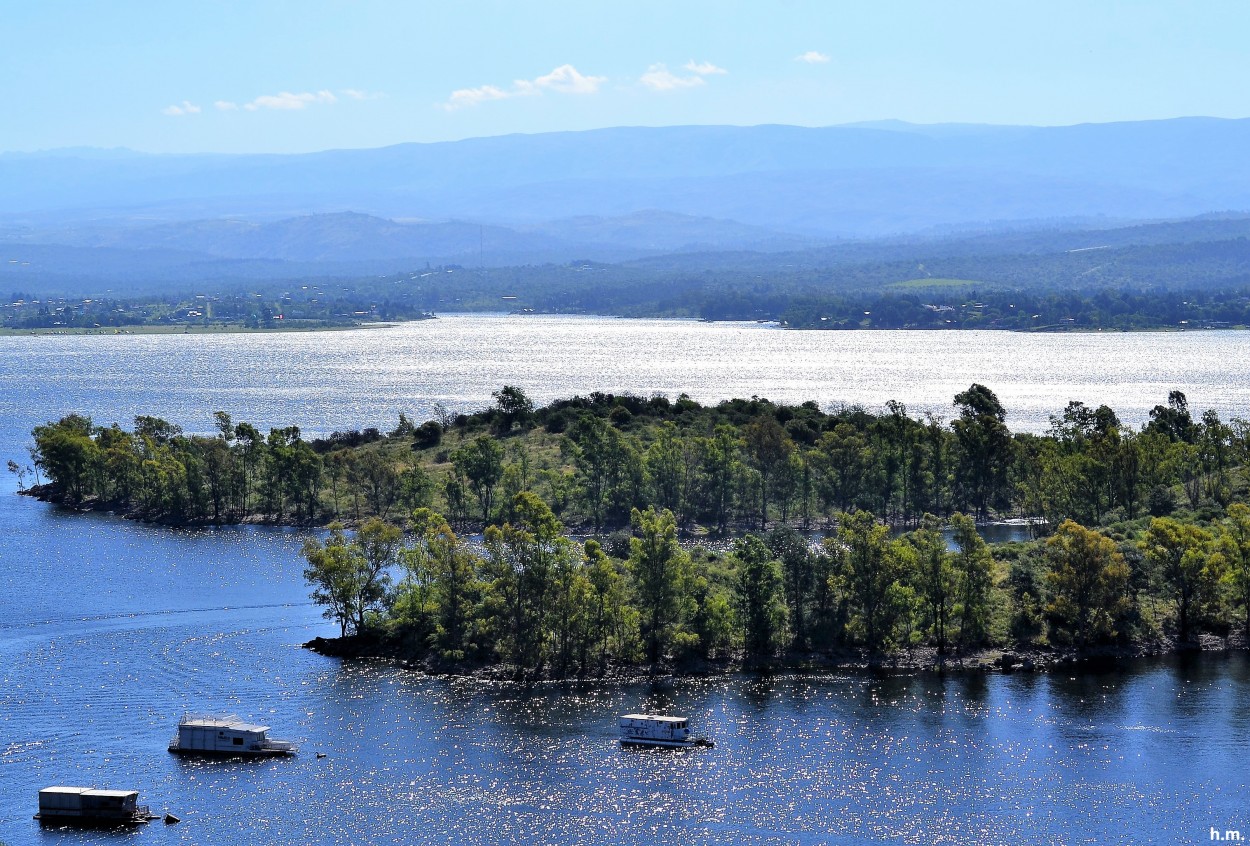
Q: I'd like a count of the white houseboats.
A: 3